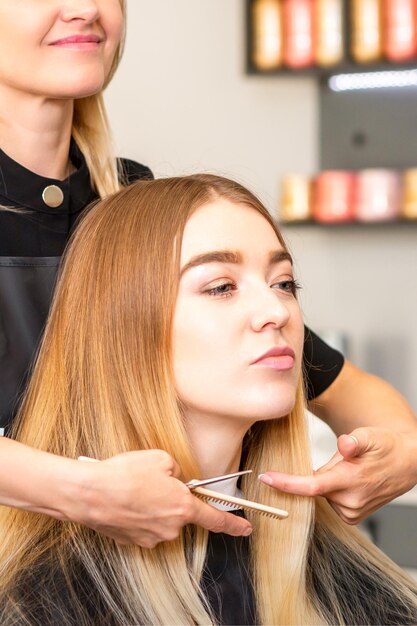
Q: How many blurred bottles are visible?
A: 9